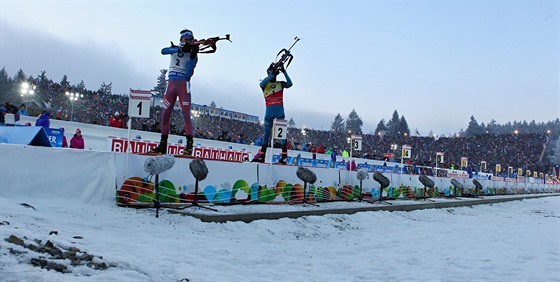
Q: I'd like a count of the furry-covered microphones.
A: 8